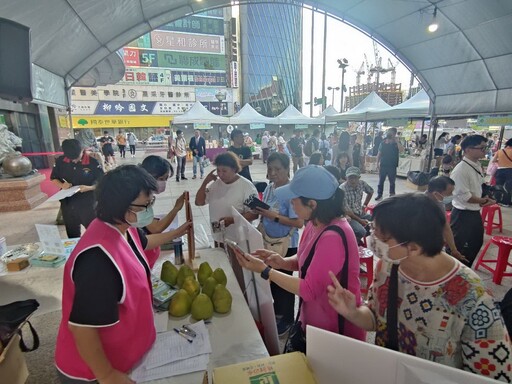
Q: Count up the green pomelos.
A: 9